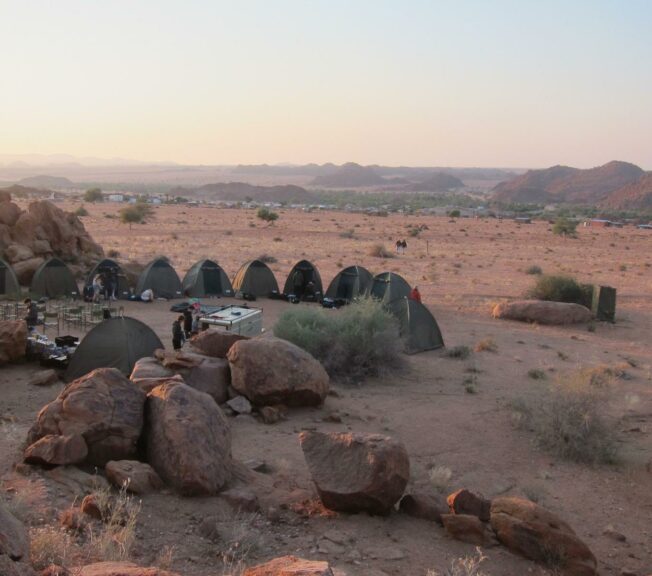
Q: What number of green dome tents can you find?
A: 11